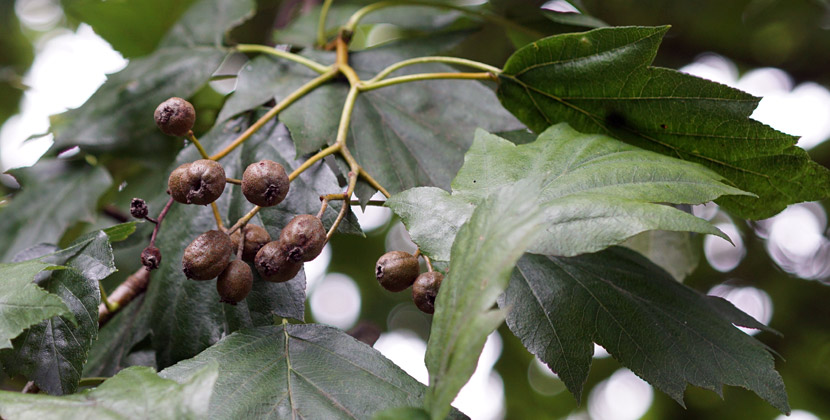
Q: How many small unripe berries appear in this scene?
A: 2